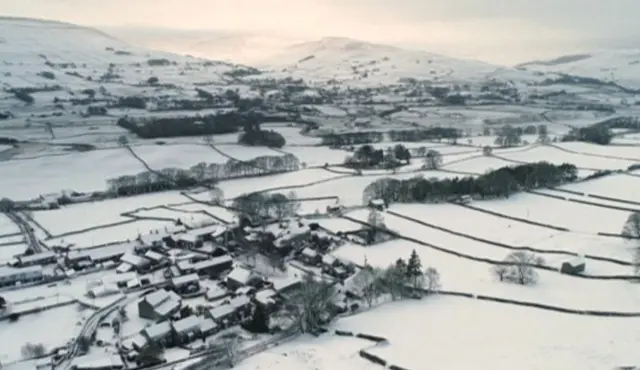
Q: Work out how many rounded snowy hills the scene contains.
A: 3